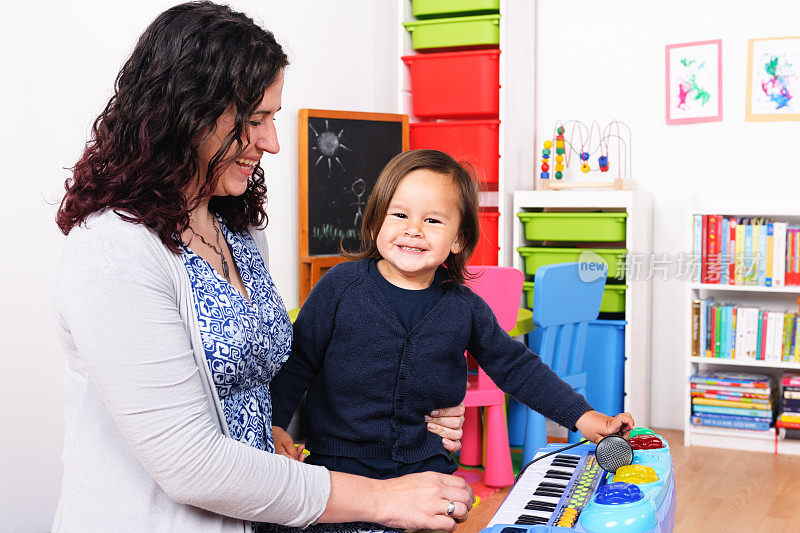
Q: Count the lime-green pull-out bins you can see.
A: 5